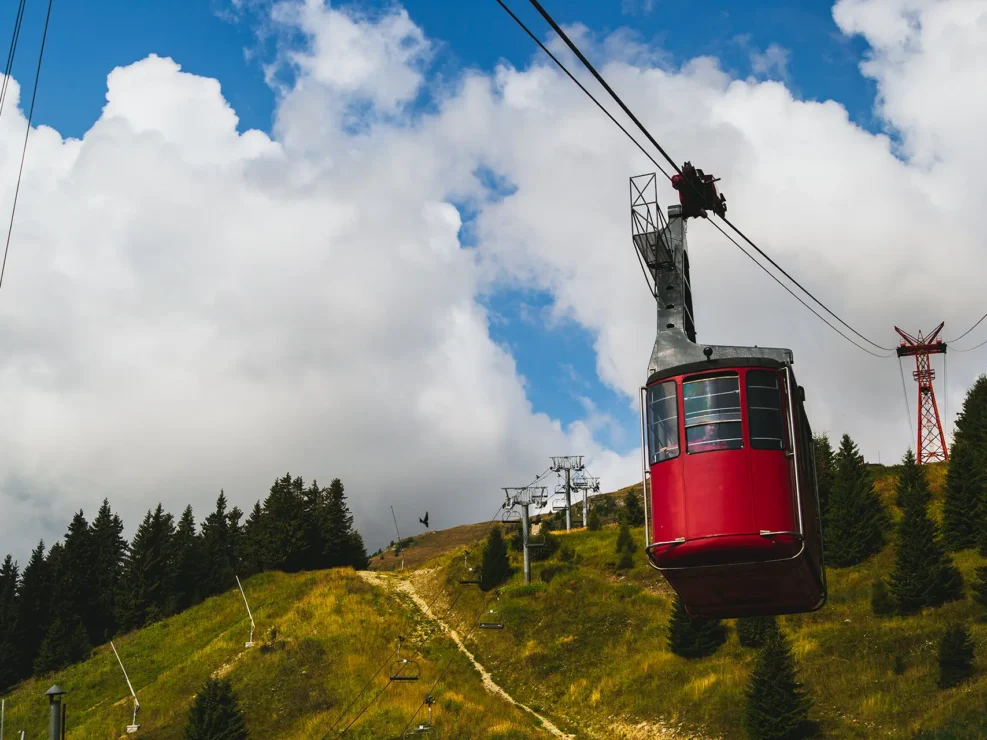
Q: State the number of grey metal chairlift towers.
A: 3